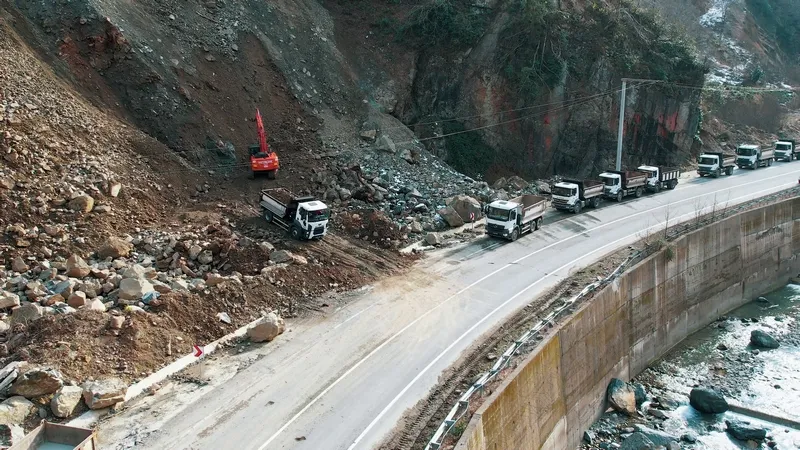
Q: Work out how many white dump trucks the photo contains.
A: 8